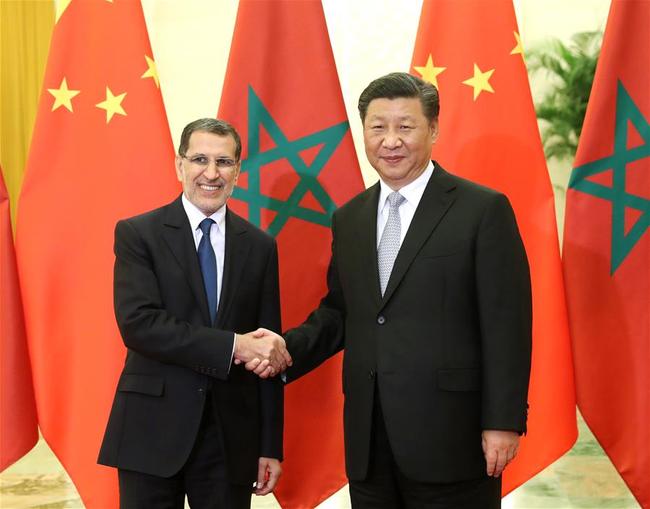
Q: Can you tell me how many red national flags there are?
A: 5